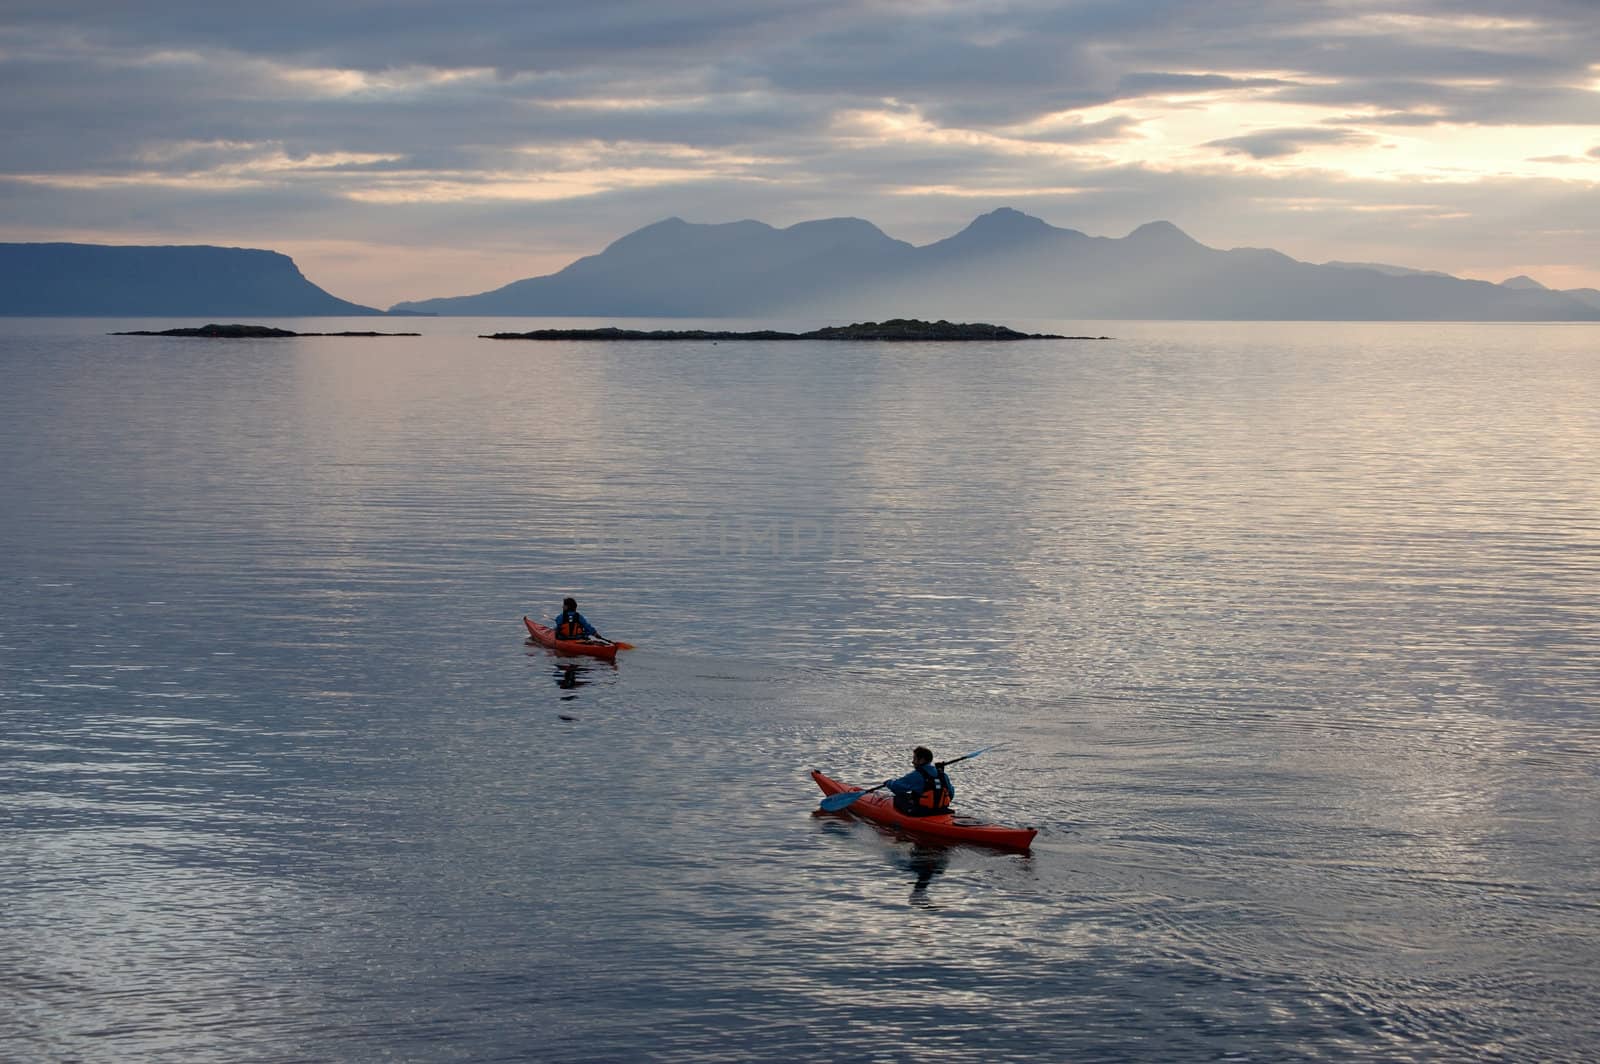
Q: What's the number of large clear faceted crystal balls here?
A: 0